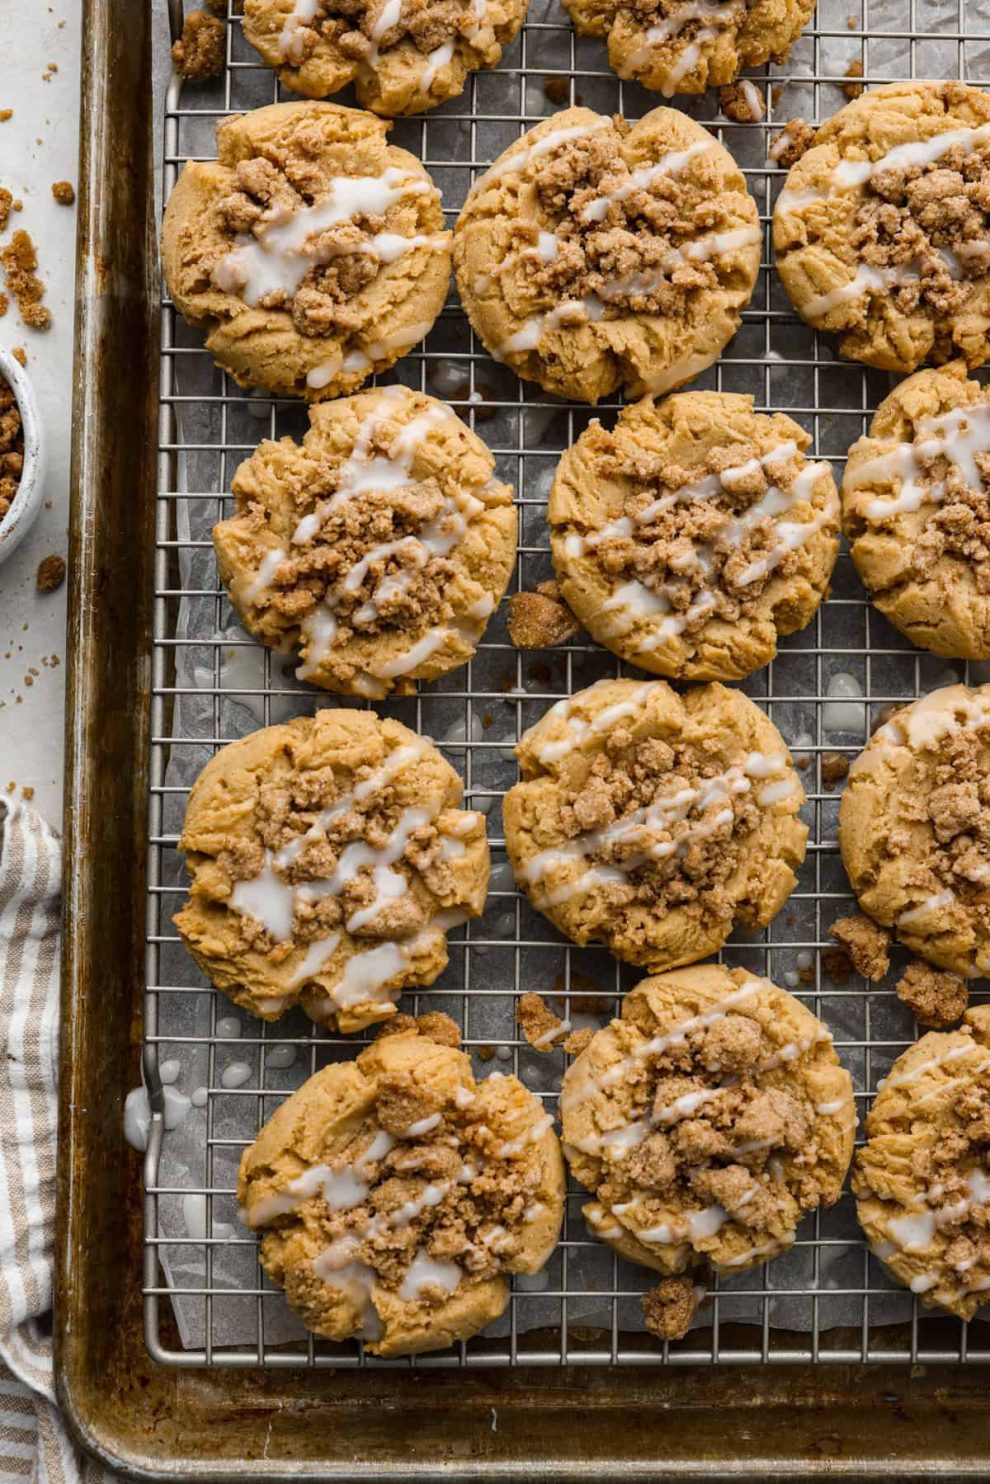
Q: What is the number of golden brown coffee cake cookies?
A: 14